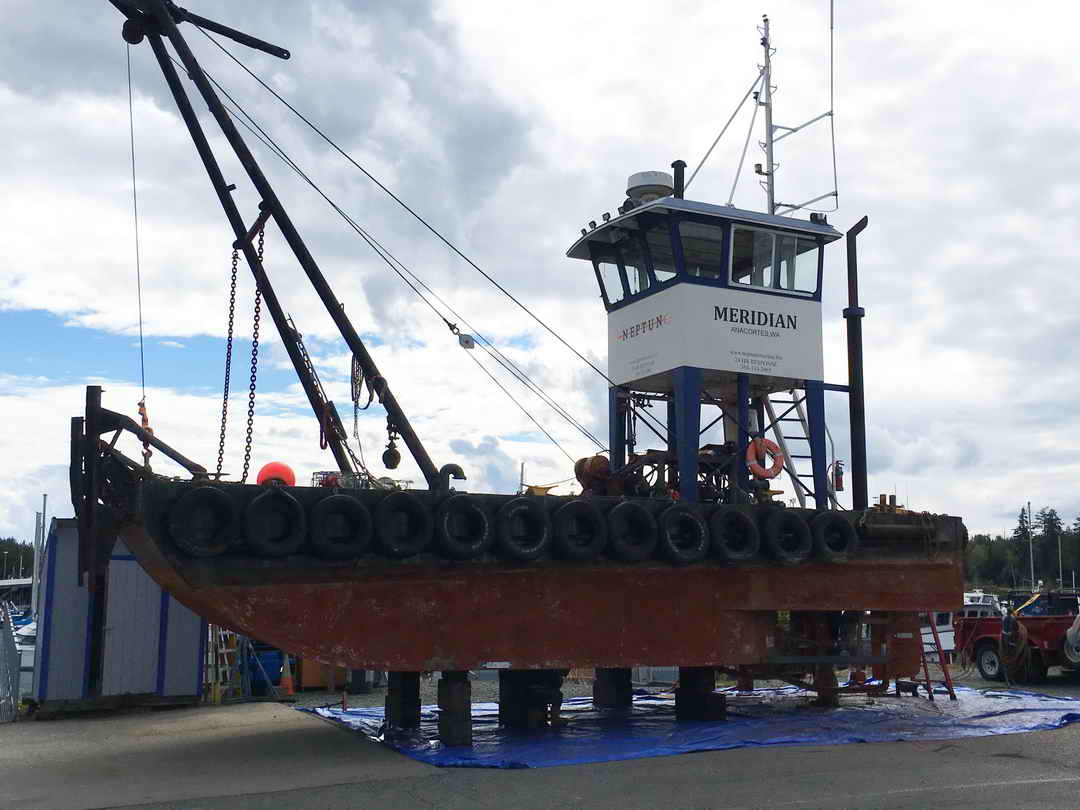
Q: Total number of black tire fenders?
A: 12